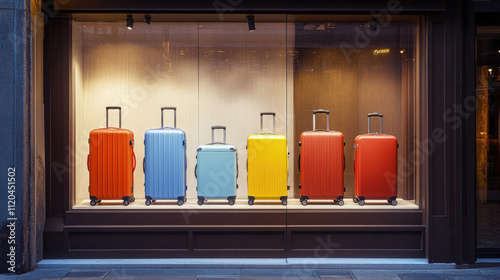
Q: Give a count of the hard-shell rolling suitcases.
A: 6